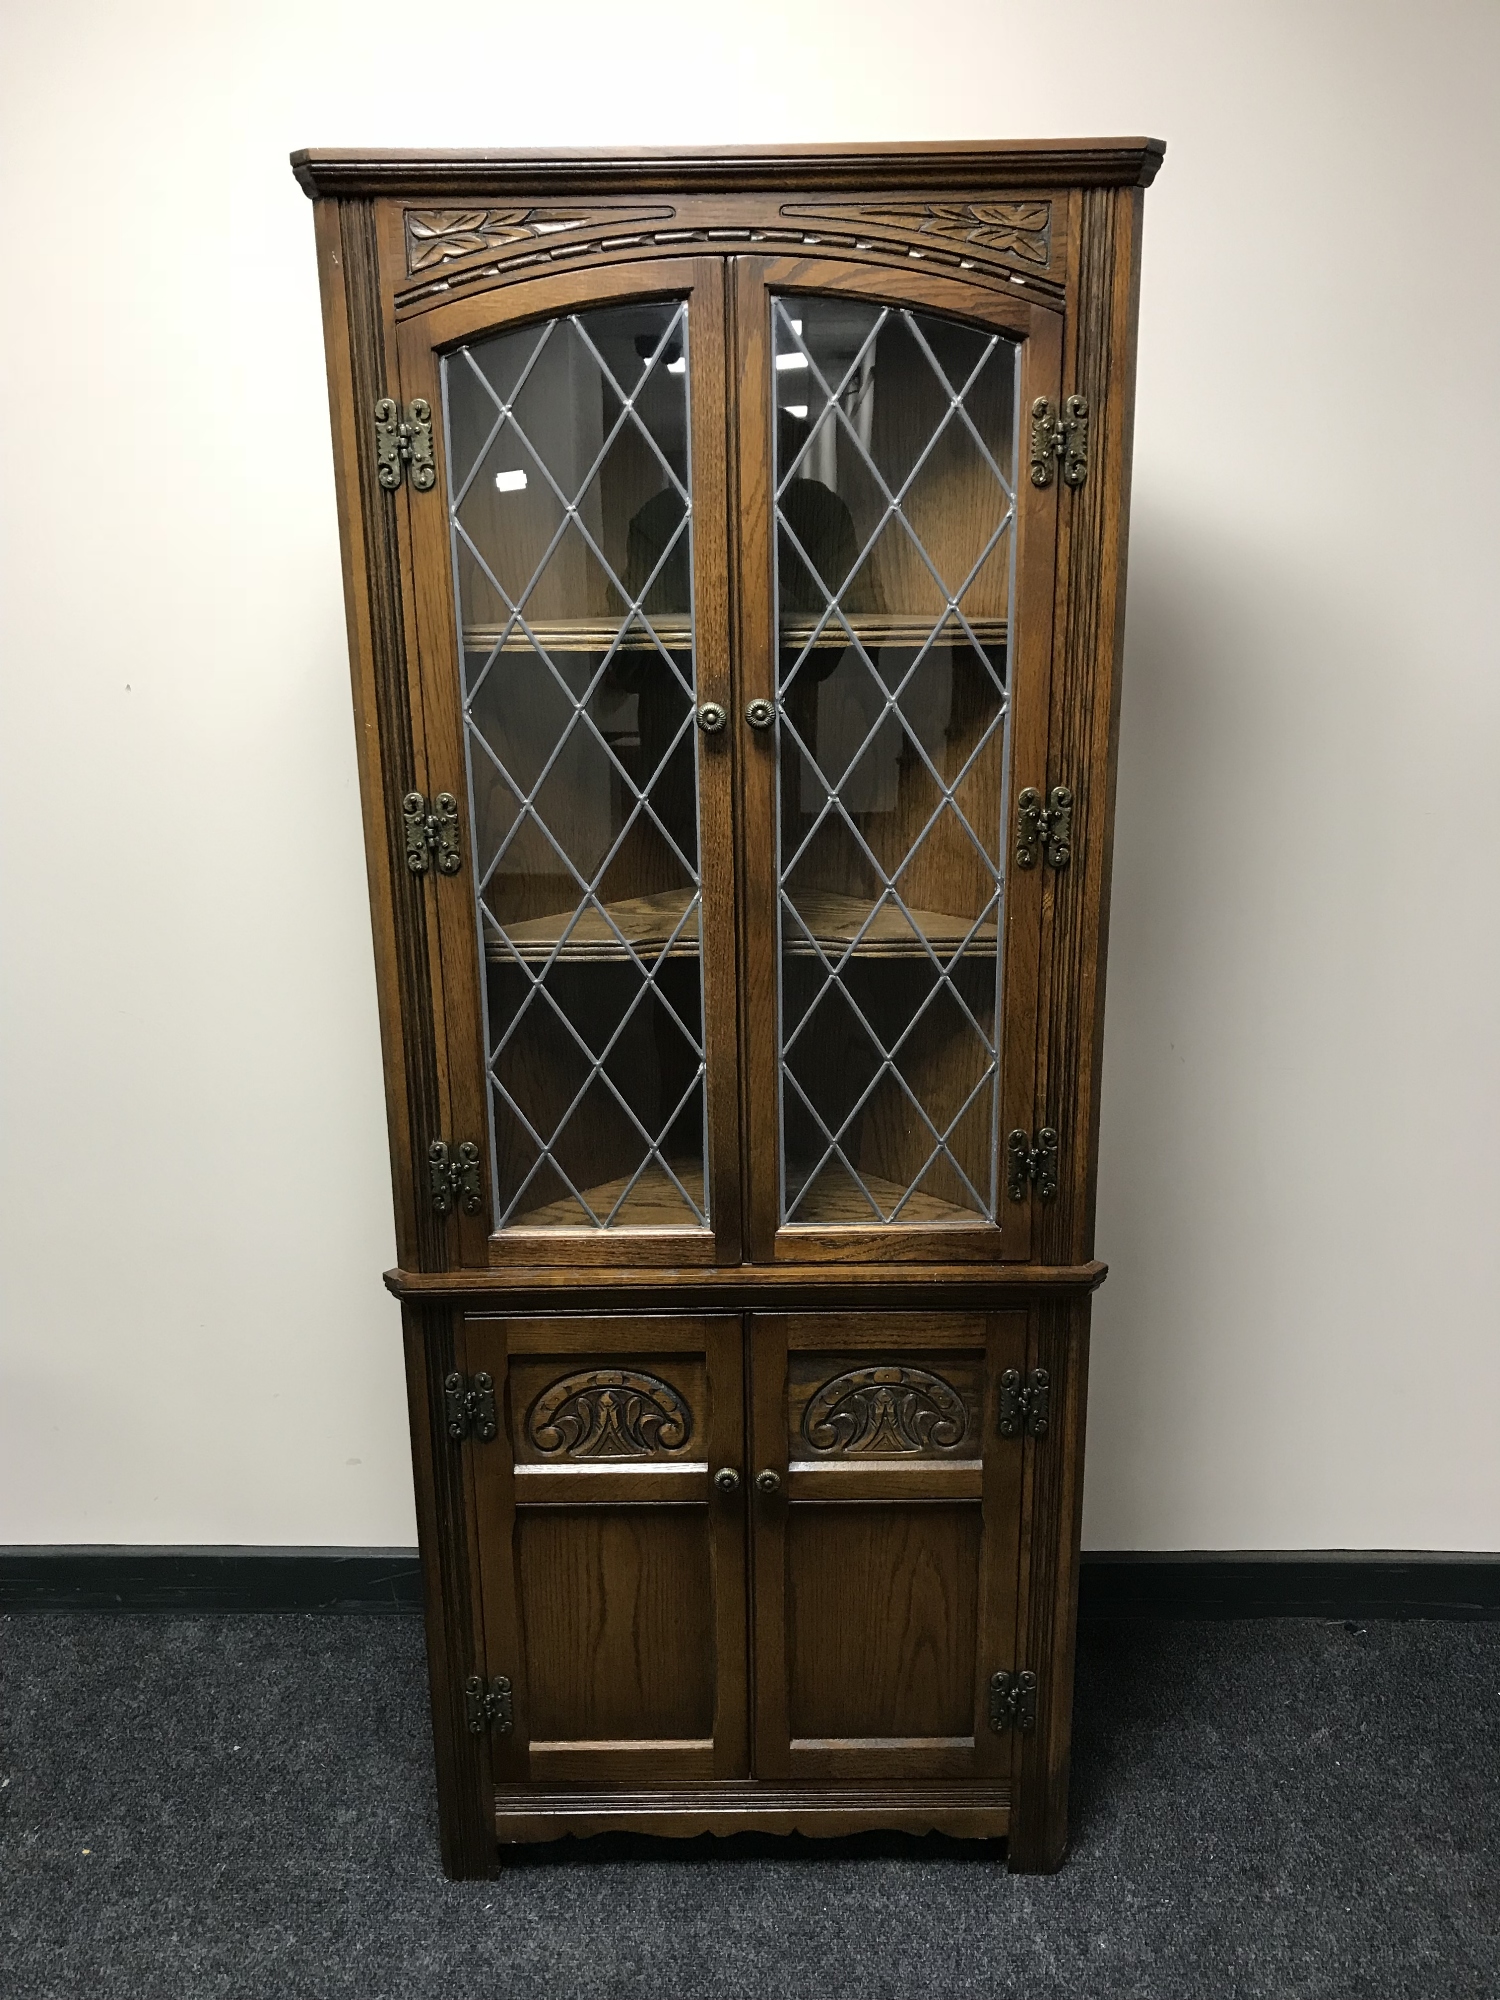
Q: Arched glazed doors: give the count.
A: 2